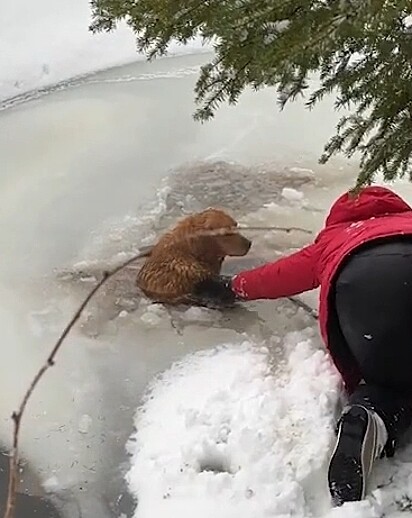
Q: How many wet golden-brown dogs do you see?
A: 1